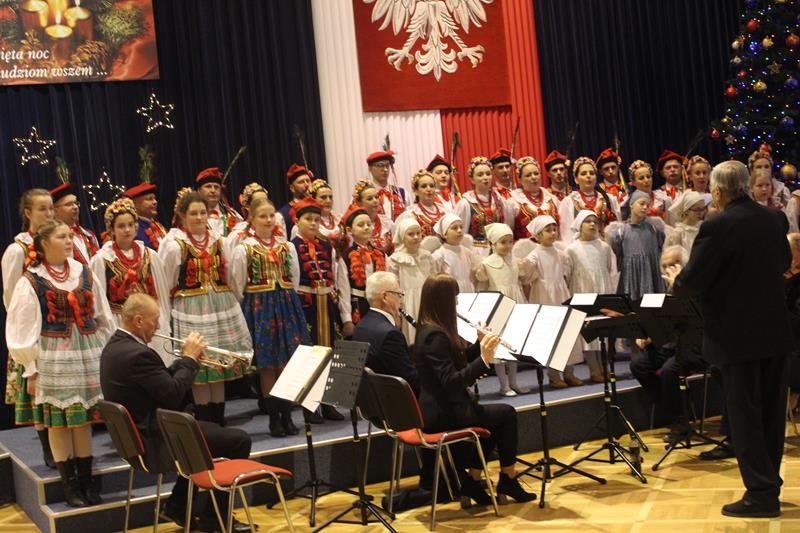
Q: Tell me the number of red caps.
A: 12